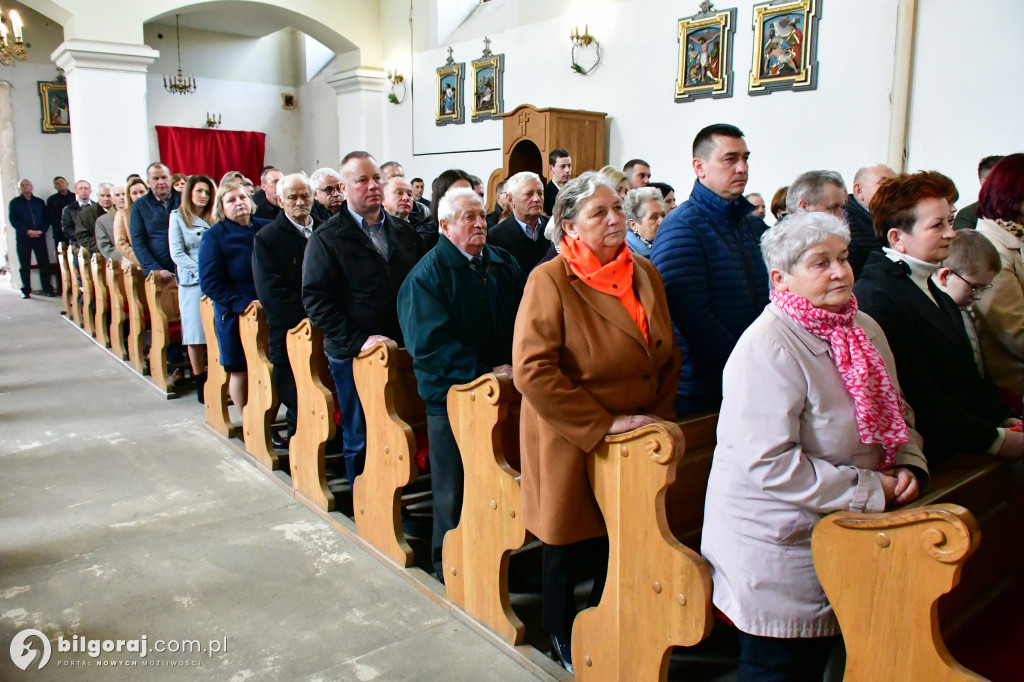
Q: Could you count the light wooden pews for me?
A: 14